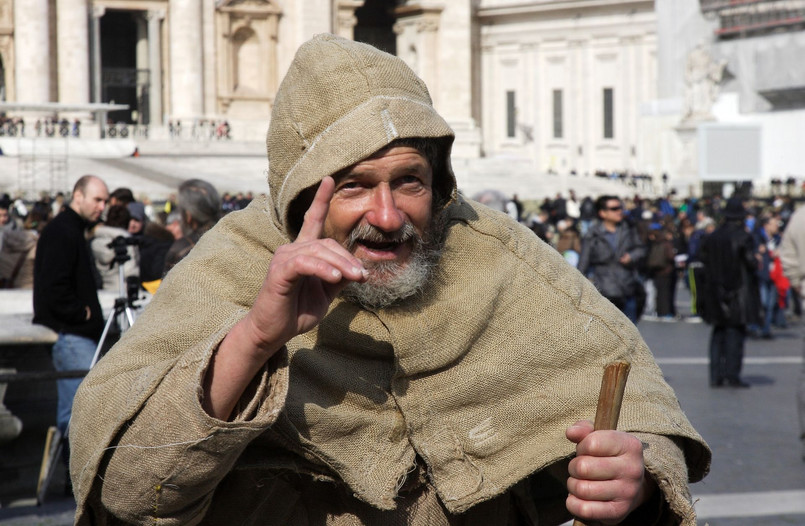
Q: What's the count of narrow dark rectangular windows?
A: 3